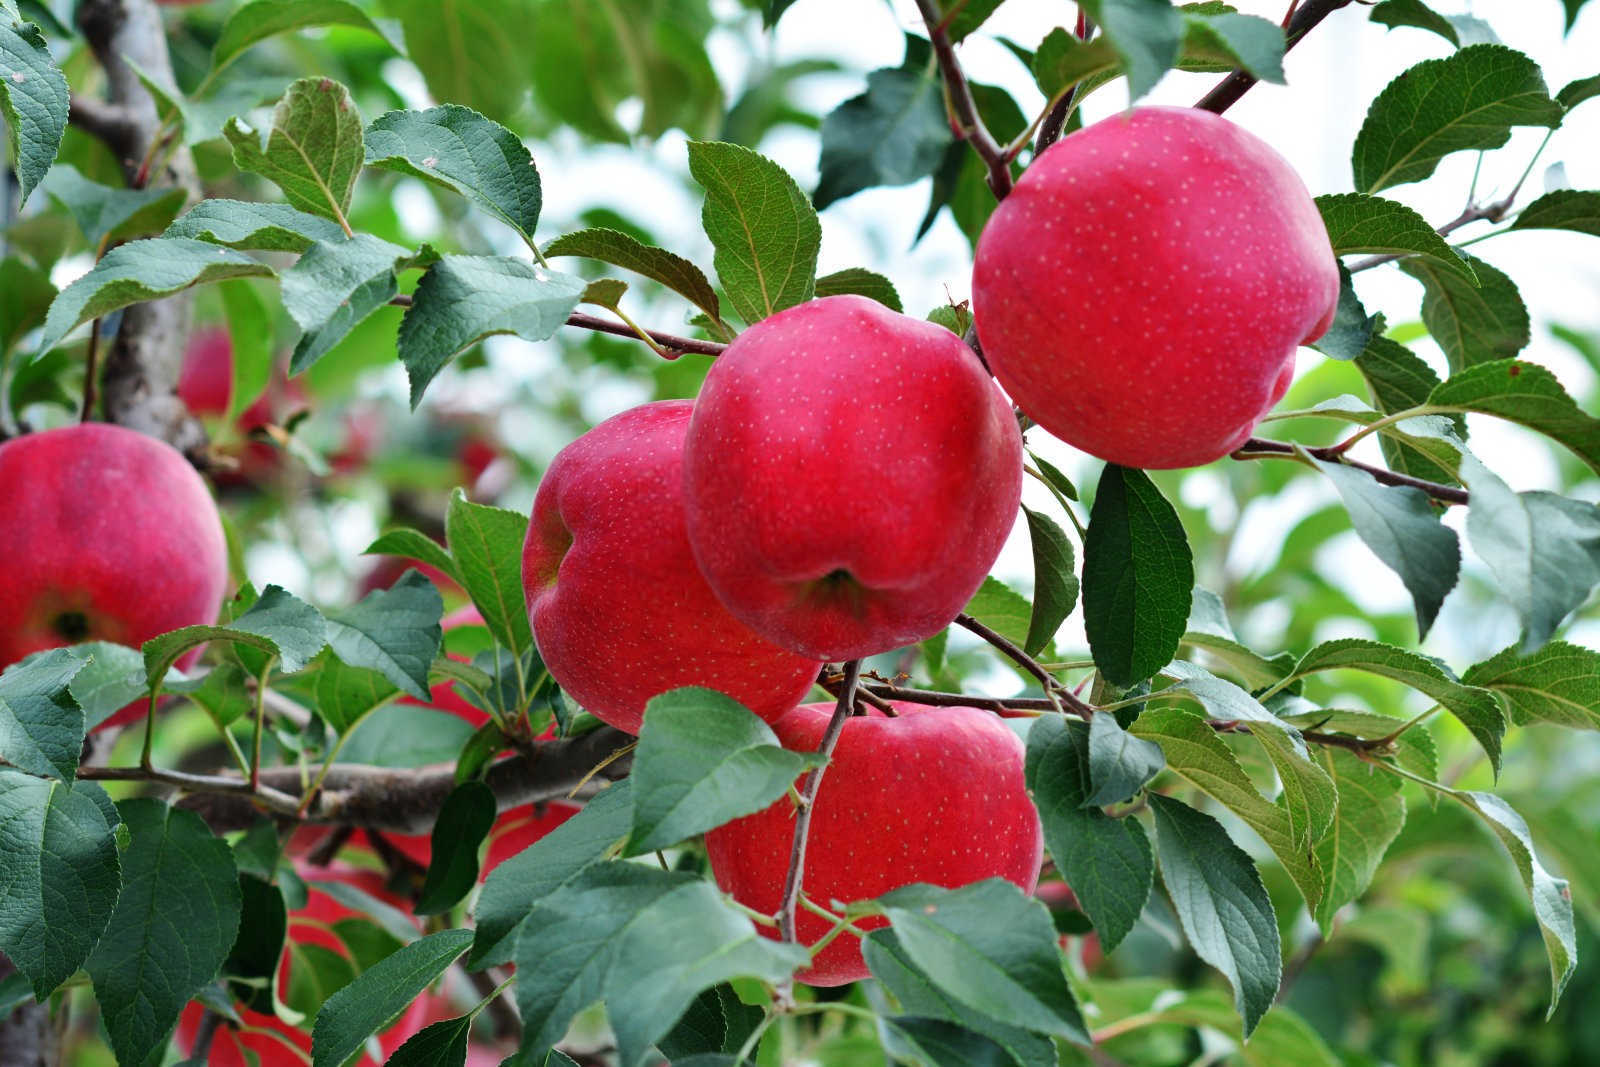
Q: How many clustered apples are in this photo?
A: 4